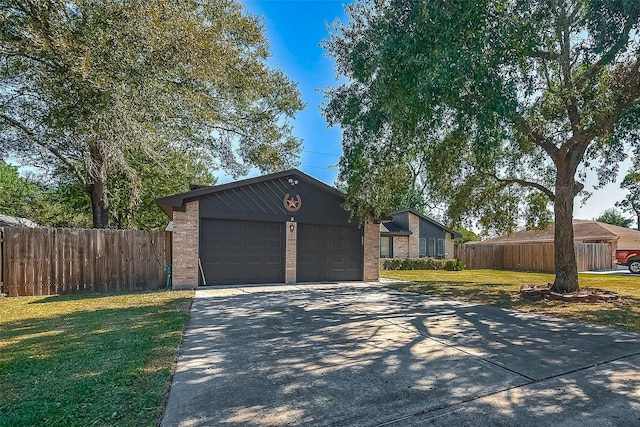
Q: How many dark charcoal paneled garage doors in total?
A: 2